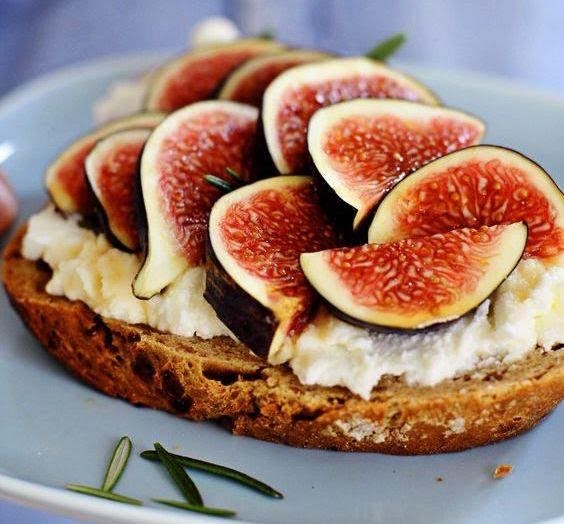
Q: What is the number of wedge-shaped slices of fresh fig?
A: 10